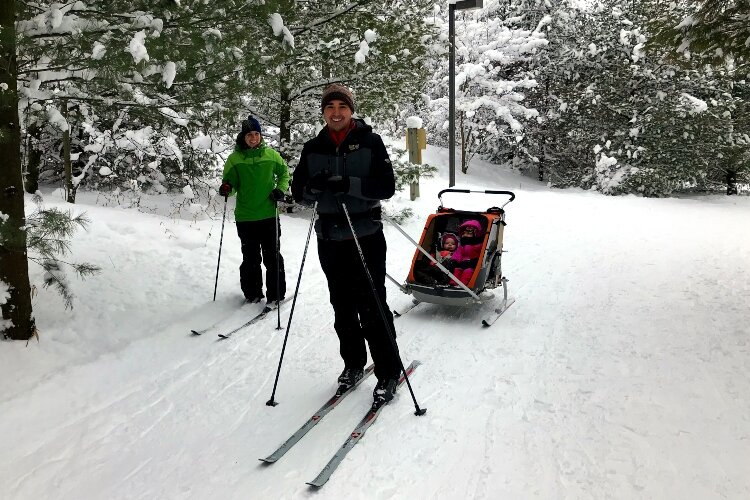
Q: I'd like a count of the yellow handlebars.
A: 0